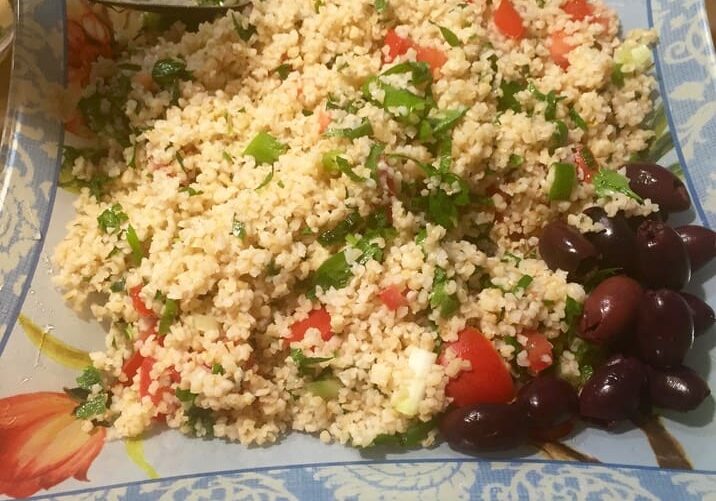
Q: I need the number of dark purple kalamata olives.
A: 12